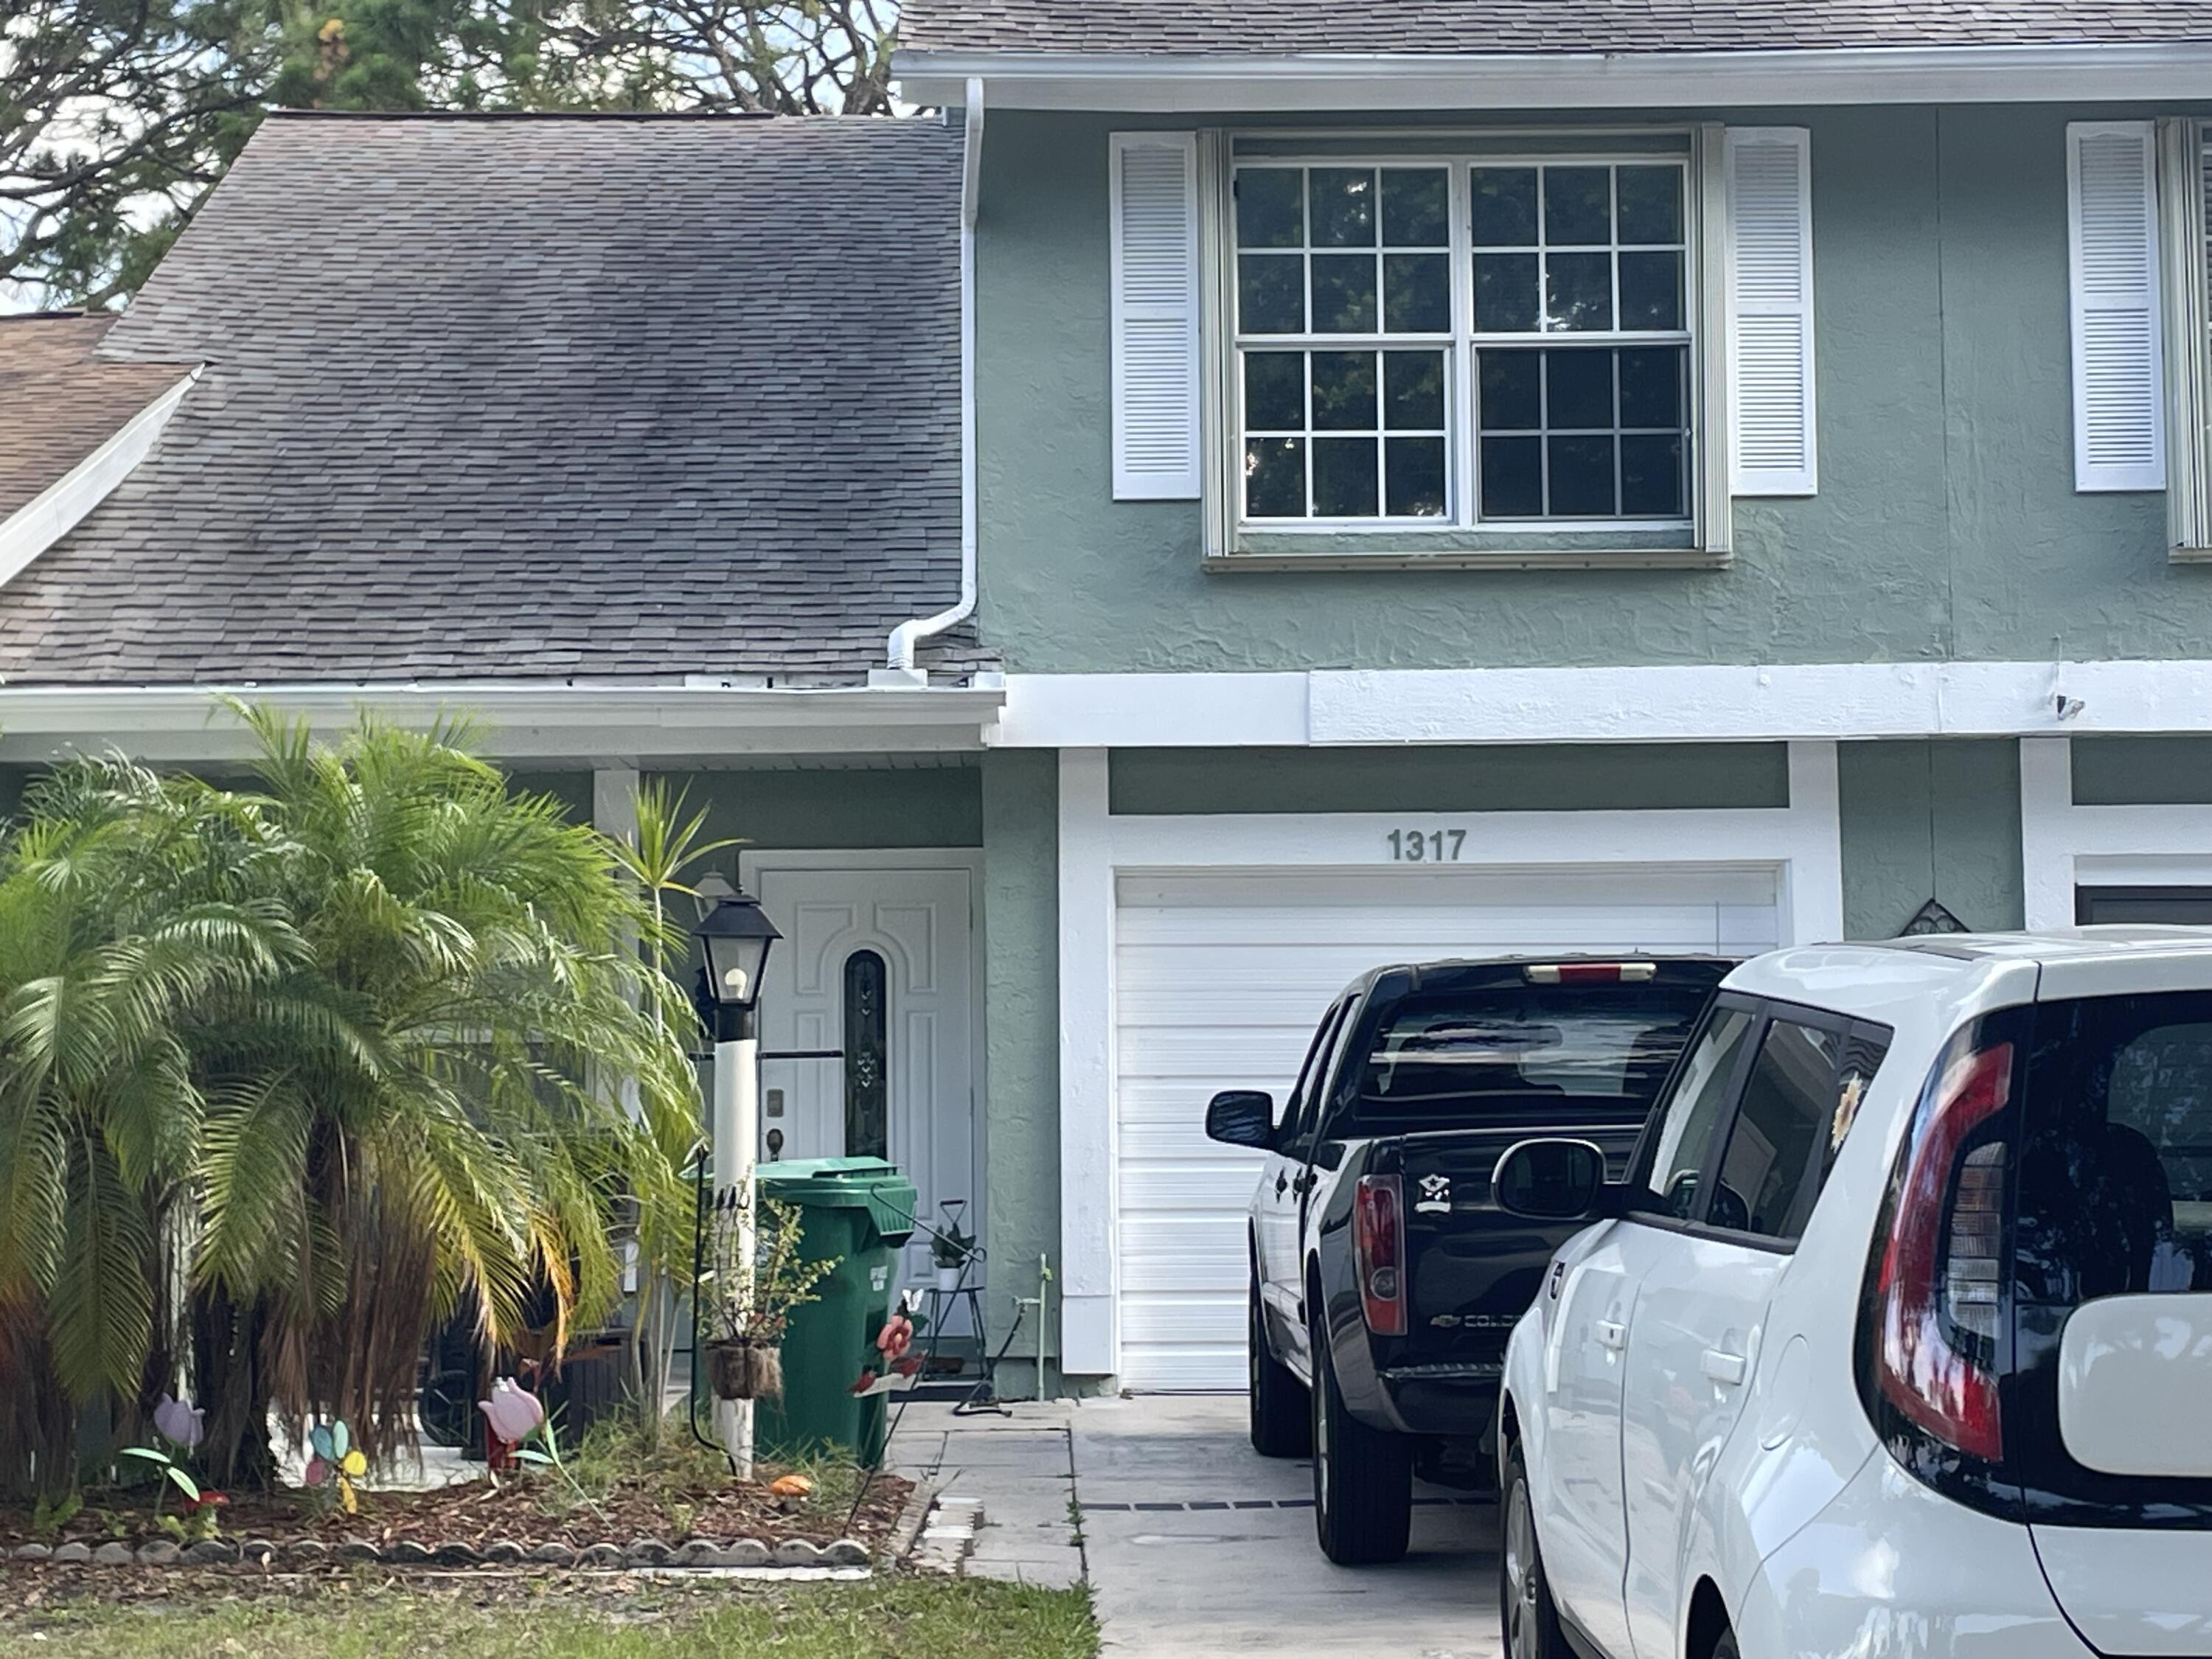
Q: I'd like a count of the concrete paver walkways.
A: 1